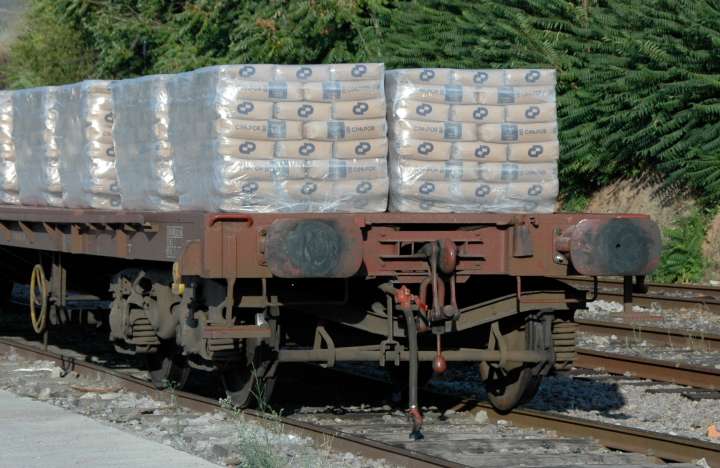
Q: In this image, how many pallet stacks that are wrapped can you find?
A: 6